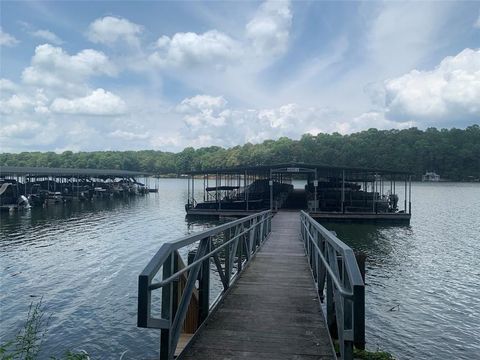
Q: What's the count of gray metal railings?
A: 2